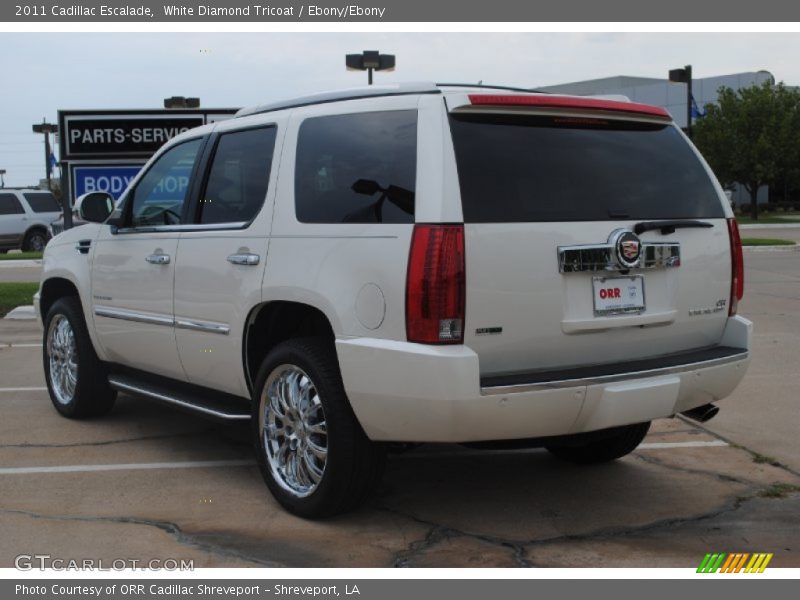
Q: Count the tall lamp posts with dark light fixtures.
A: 4